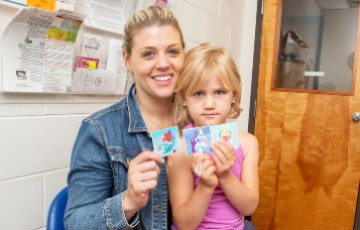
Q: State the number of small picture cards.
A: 3